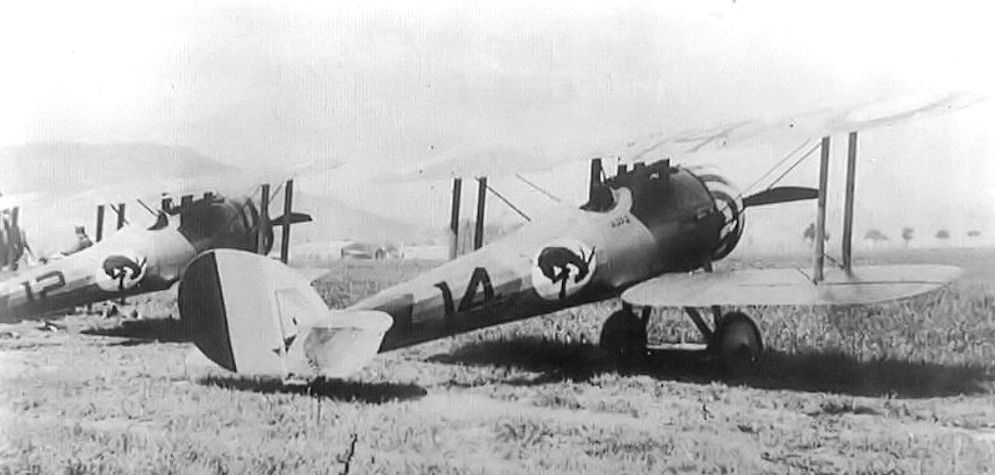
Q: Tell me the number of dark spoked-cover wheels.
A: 2